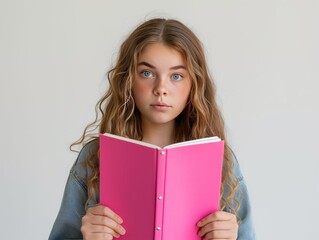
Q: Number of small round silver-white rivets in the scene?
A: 3